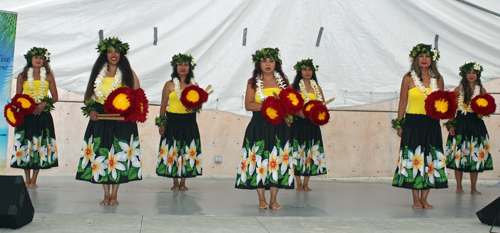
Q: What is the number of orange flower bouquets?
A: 11